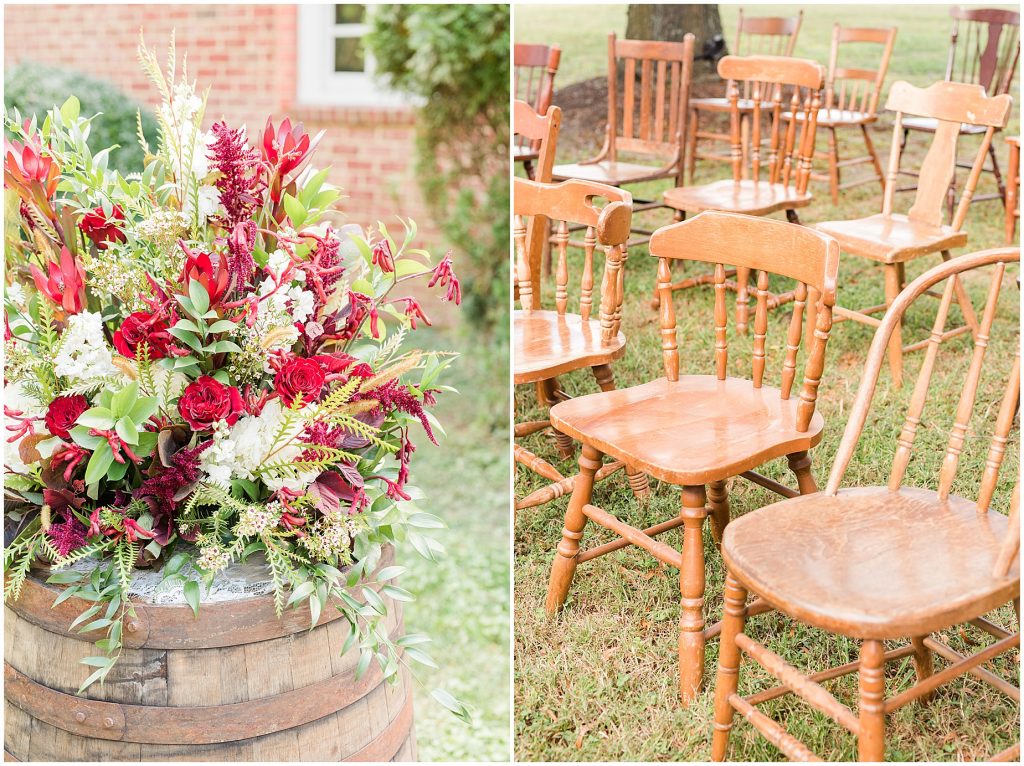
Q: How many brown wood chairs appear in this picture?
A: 12